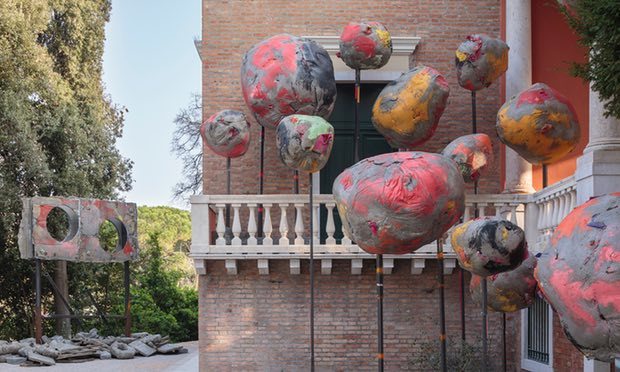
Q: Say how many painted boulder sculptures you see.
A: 12